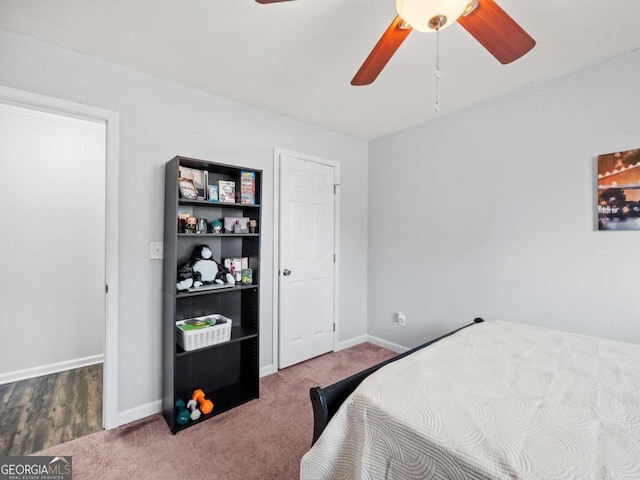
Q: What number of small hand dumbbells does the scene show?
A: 3